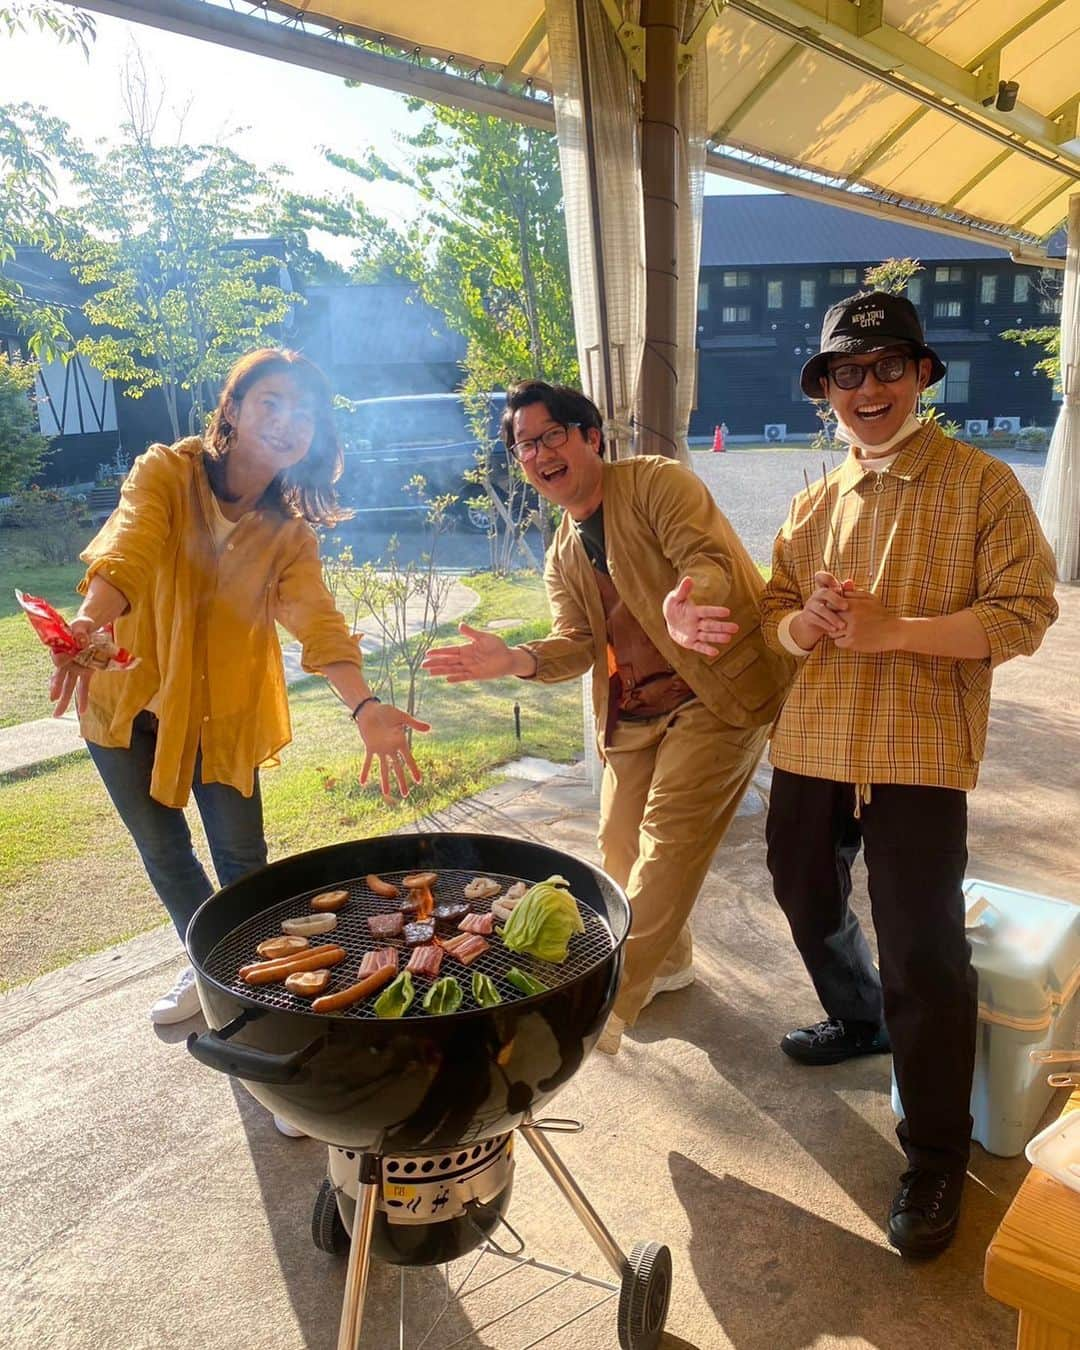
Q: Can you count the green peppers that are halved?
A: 4